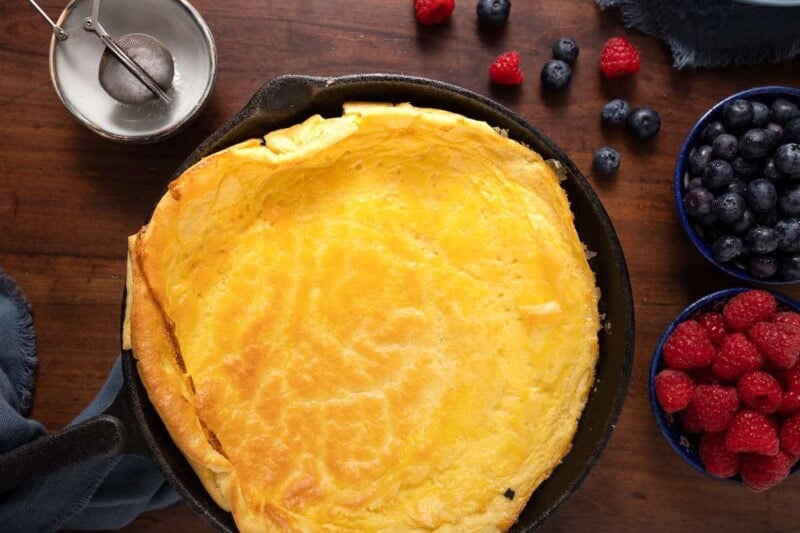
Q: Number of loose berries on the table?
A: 9